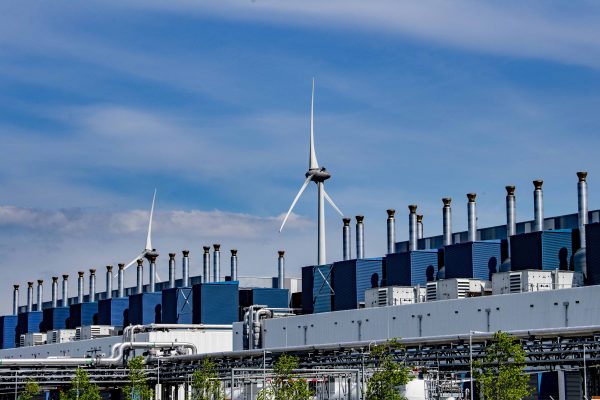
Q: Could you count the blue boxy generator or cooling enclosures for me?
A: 15